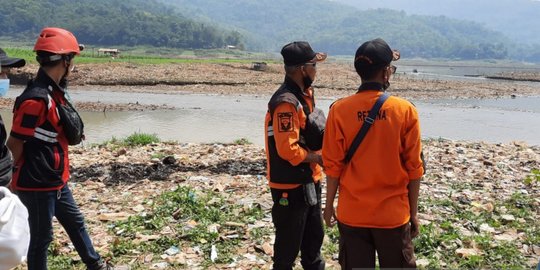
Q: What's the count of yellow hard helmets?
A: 0